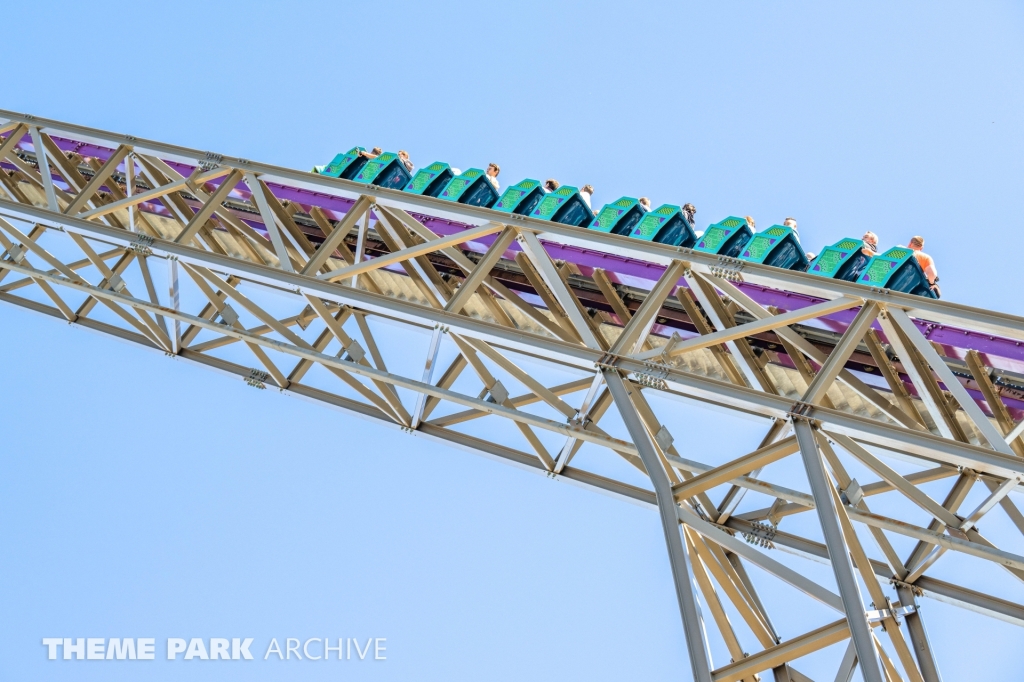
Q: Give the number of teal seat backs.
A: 12